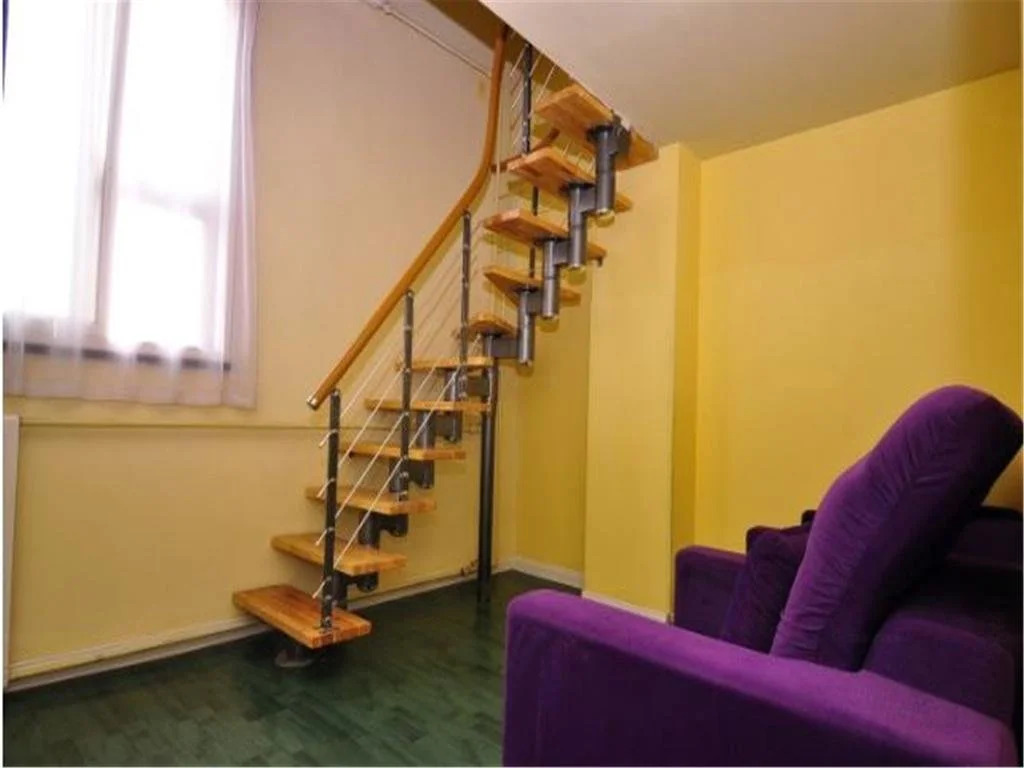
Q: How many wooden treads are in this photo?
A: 11